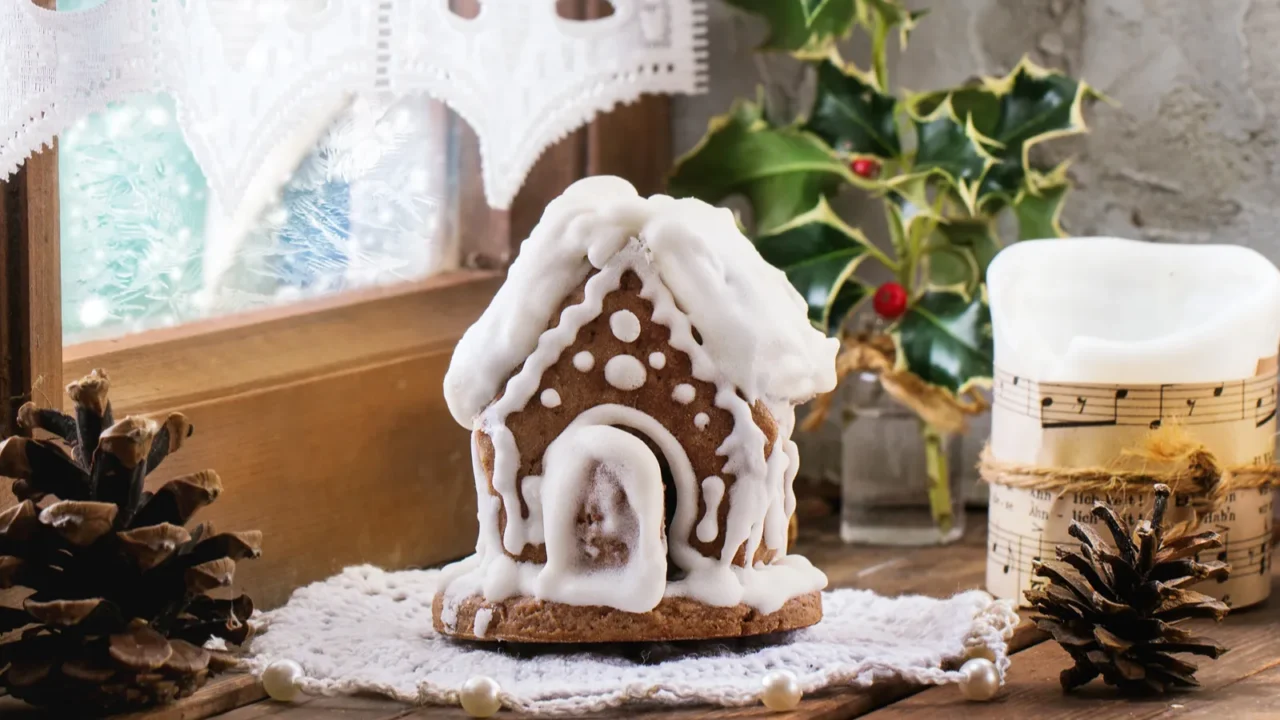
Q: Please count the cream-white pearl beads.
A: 4